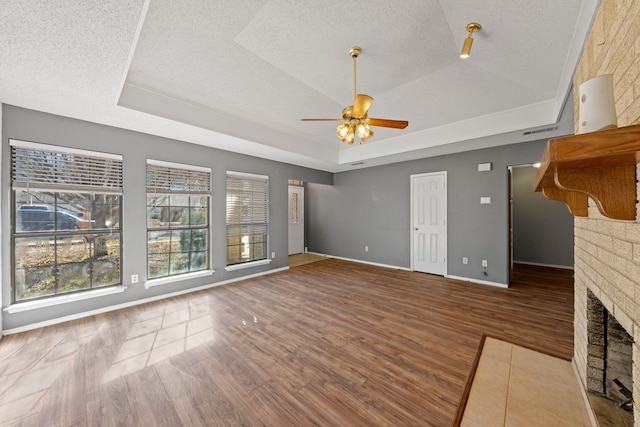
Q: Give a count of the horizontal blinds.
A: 3